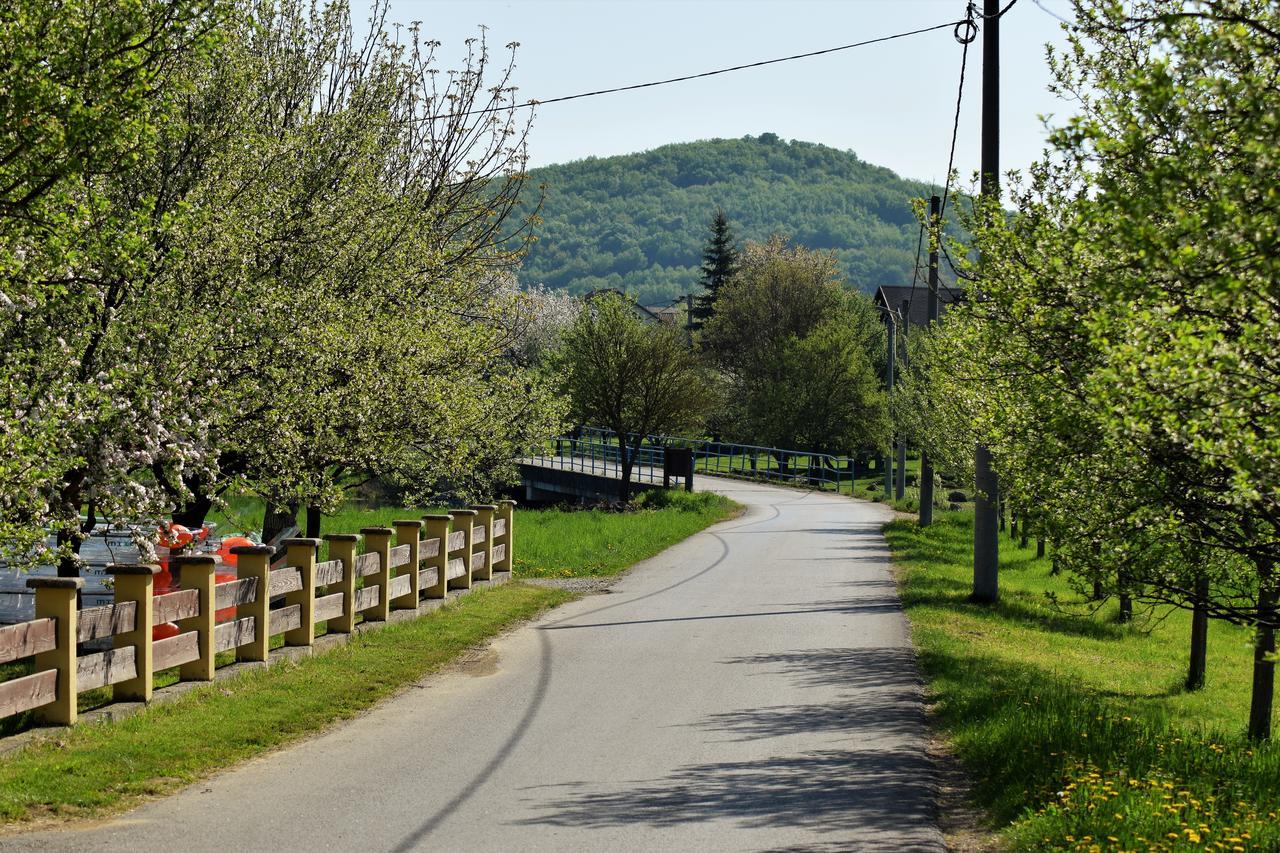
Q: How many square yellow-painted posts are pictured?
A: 12